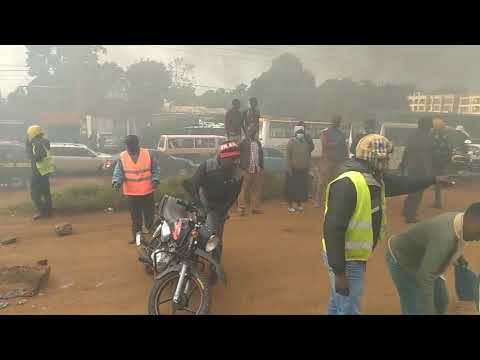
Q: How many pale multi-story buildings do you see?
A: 1